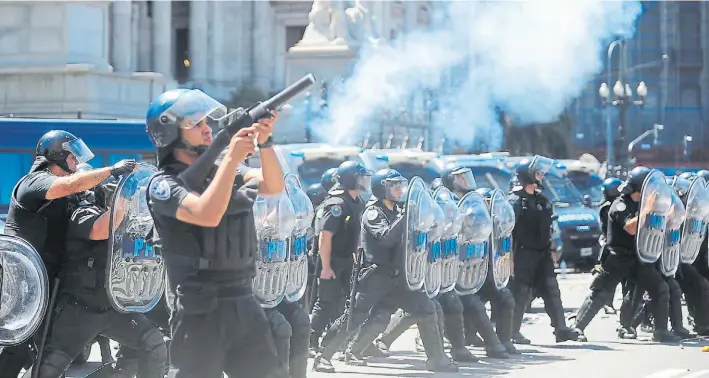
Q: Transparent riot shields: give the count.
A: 12